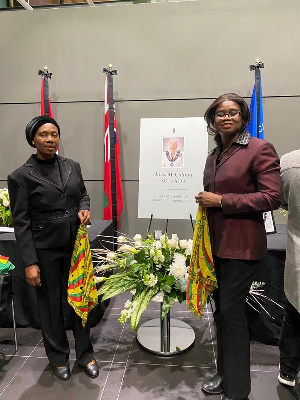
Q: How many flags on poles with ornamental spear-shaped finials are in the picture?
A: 3